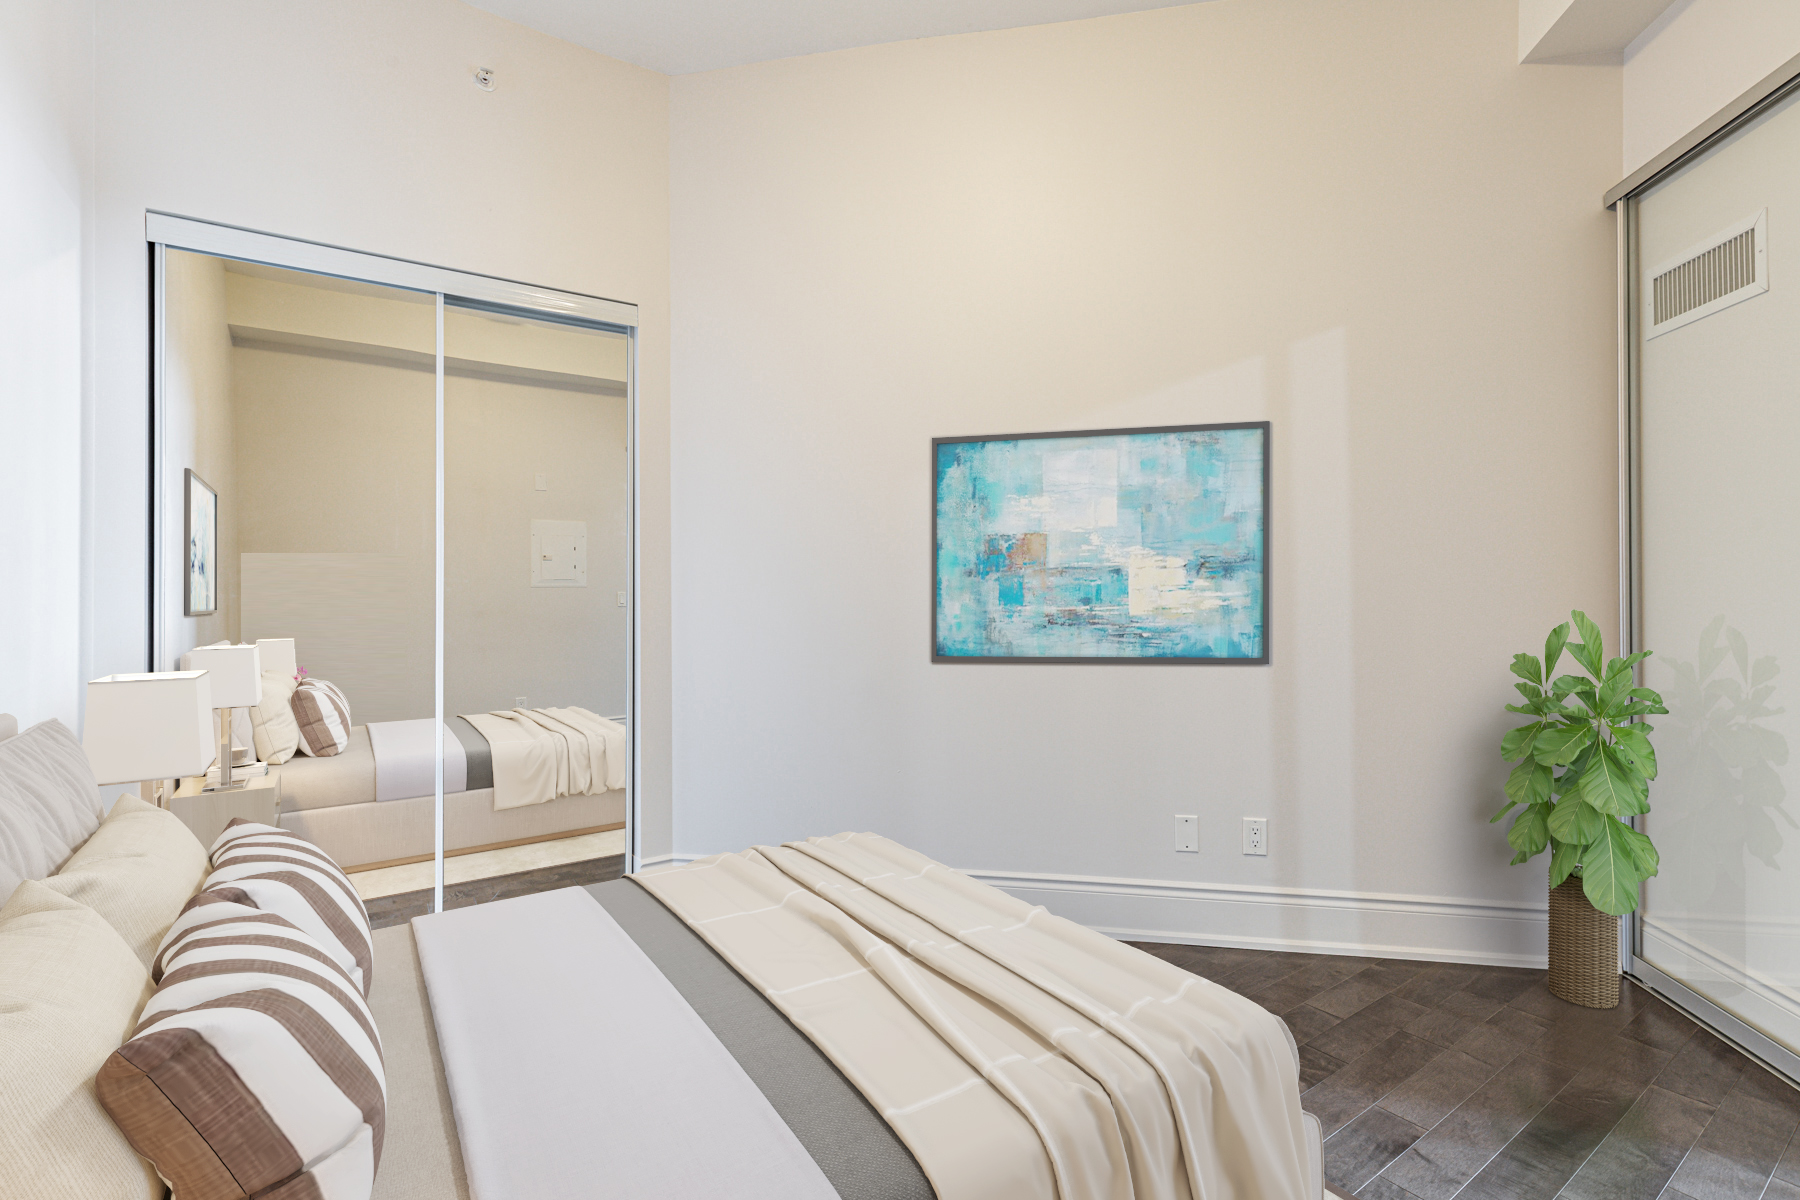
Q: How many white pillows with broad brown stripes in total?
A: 2